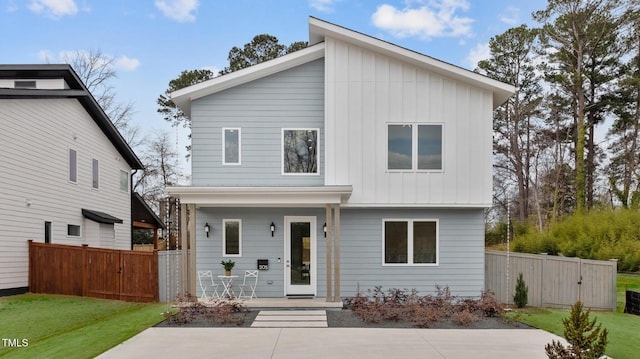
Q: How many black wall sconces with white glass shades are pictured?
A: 3